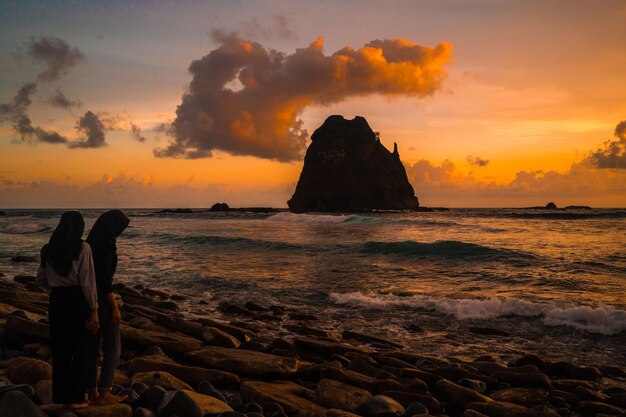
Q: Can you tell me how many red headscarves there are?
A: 0